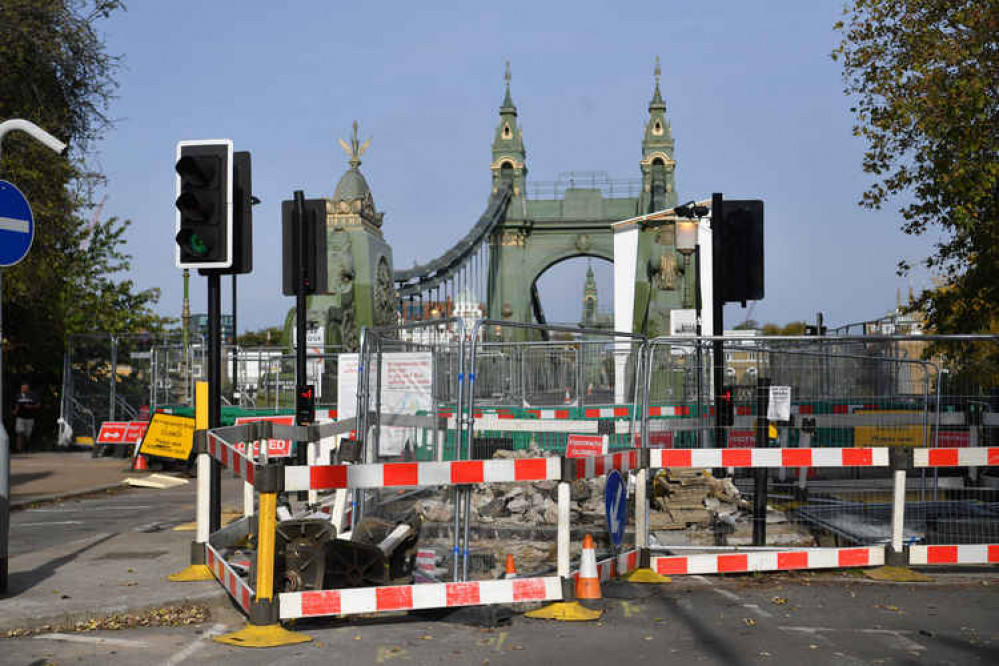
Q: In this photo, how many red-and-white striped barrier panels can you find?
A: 10